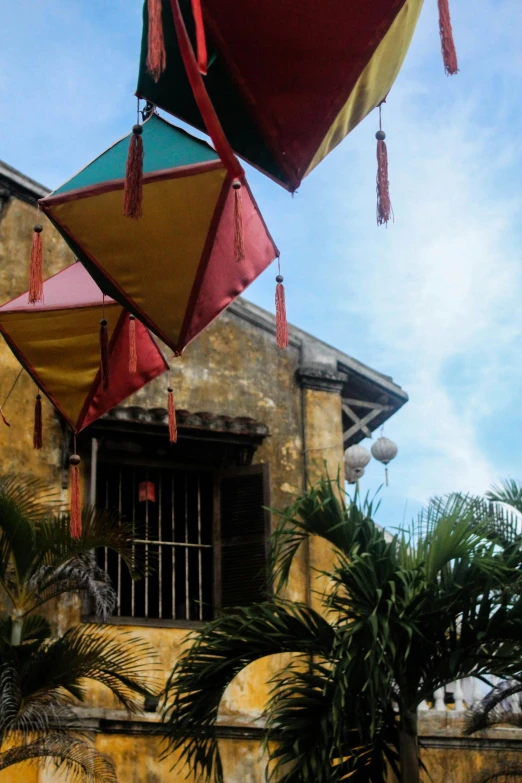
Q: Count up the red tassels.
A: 12